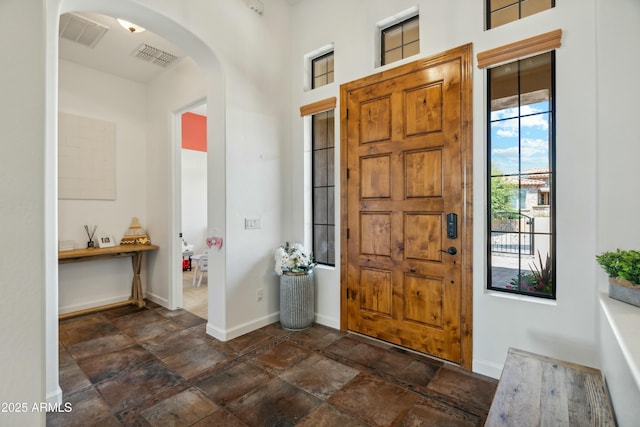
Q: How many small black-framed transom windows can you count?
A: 3